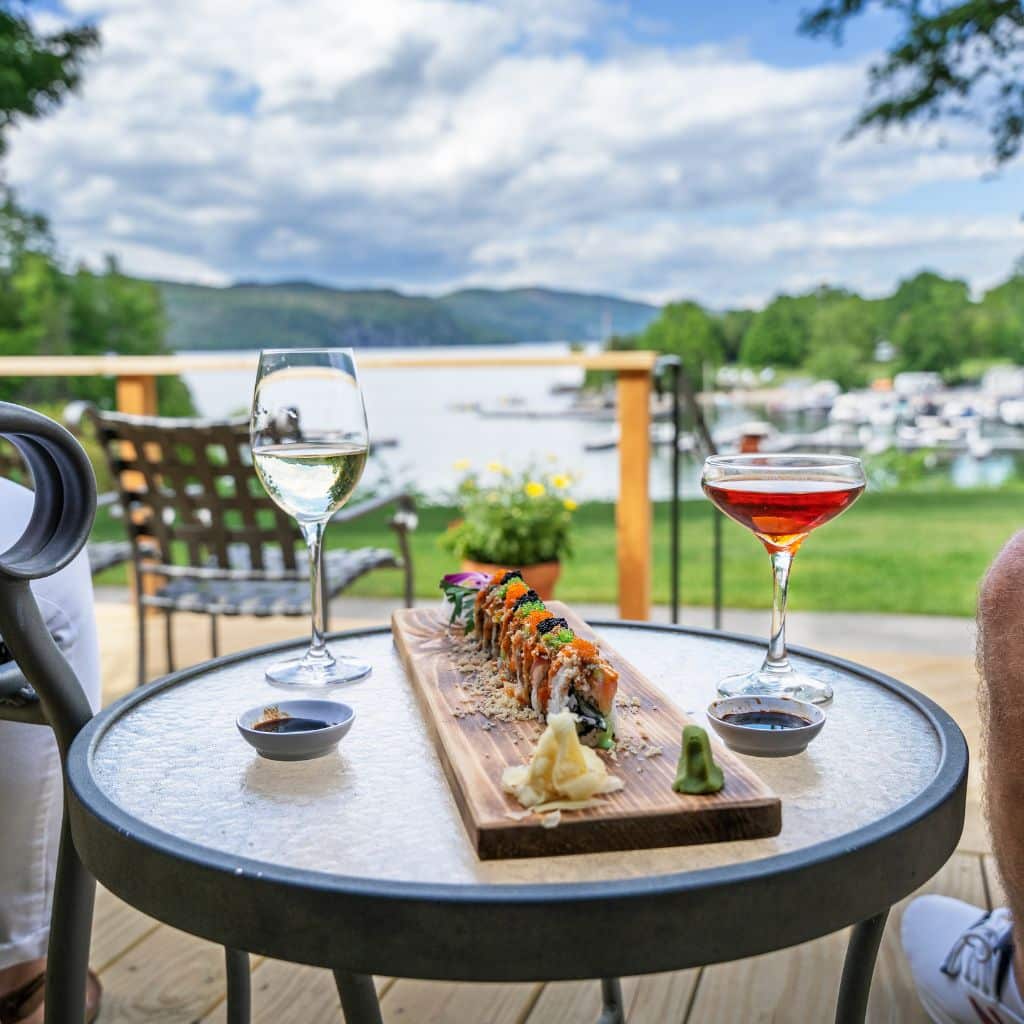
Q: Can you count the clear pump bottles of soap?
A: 0